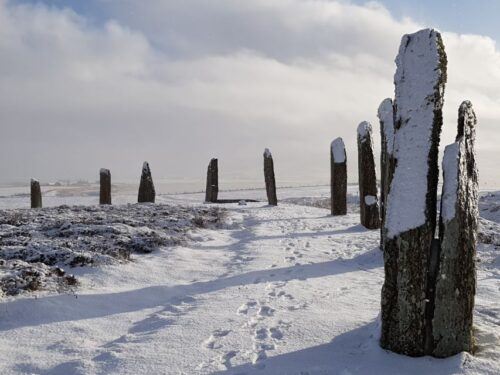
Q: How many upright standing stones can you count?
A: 10